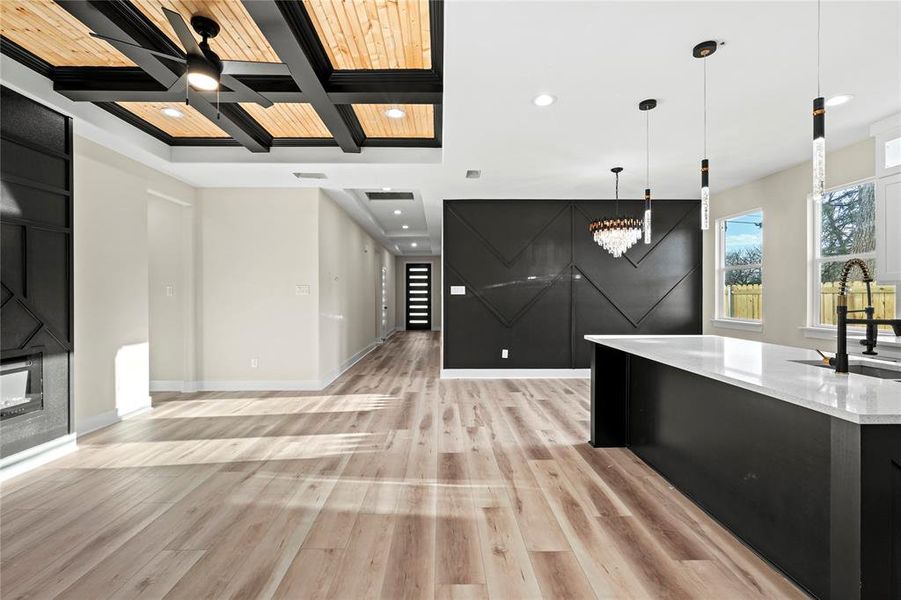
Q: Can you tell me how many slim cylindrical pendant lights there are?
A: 3